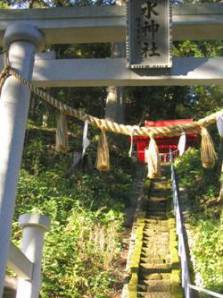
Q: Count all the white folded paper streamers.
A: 4